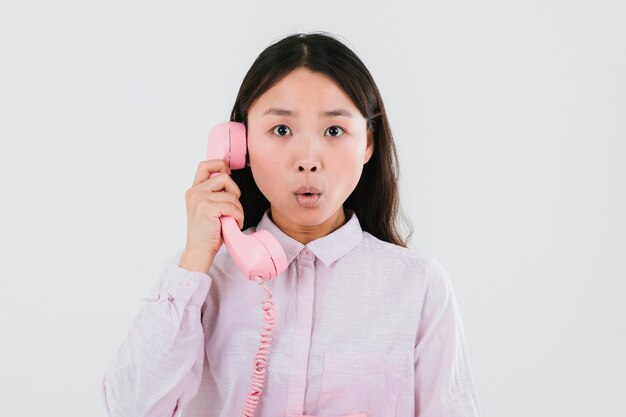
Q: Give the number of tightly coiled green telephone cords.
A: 0